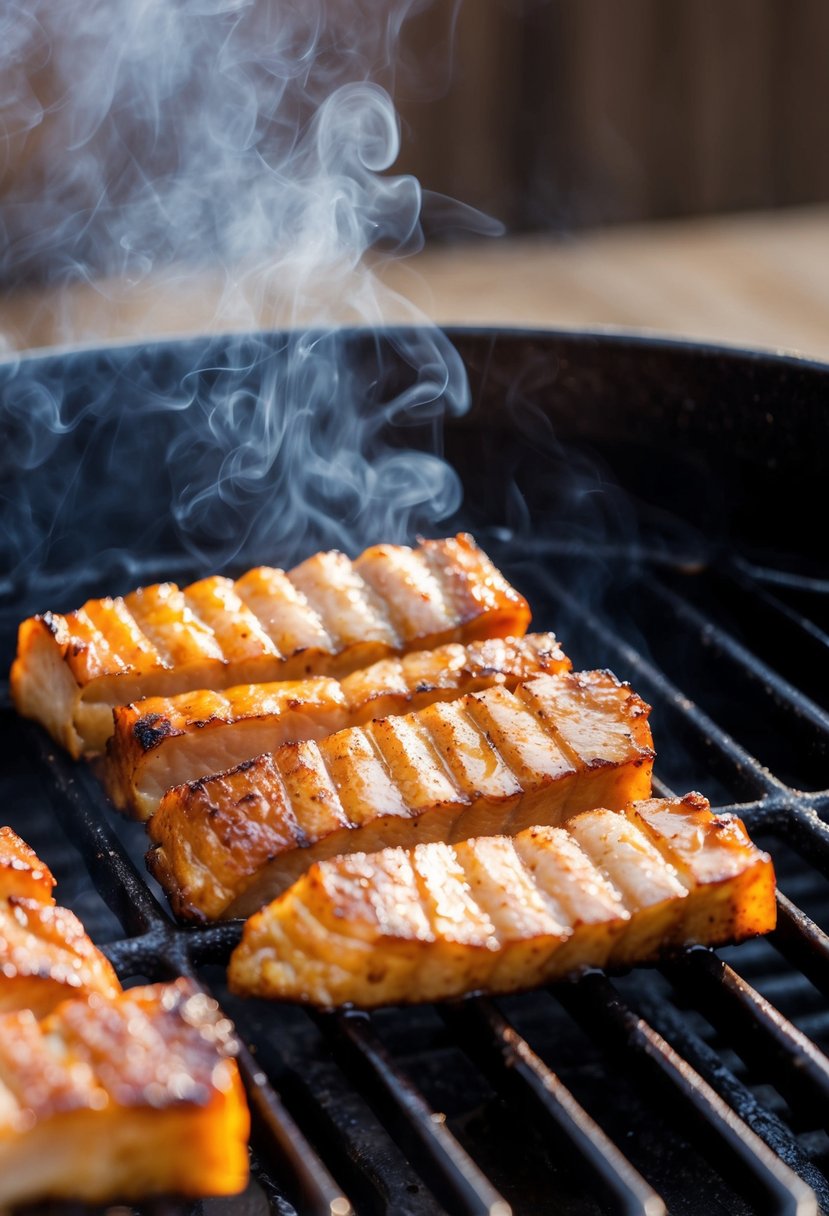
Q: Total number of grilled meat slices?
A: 7